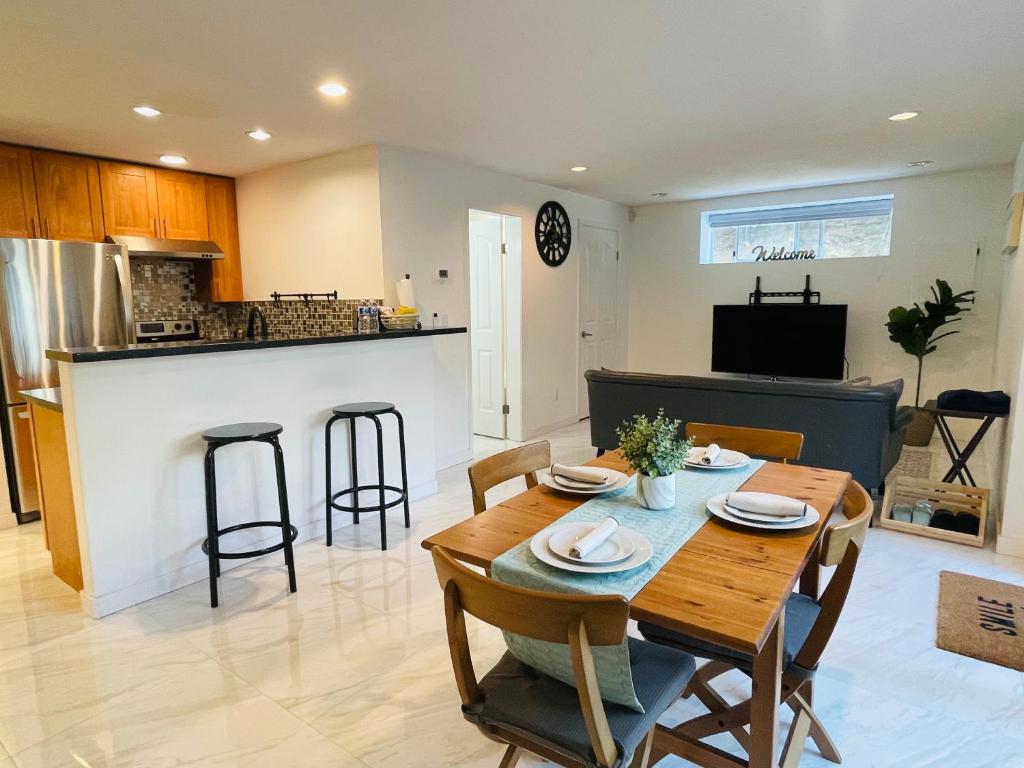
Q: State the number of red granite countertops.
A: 0